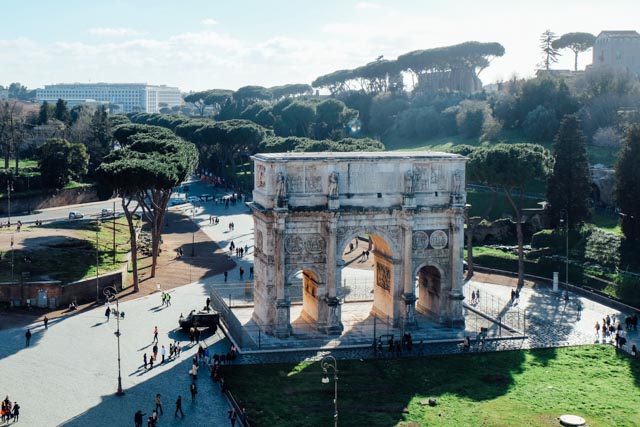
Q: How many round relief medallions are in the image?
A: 4